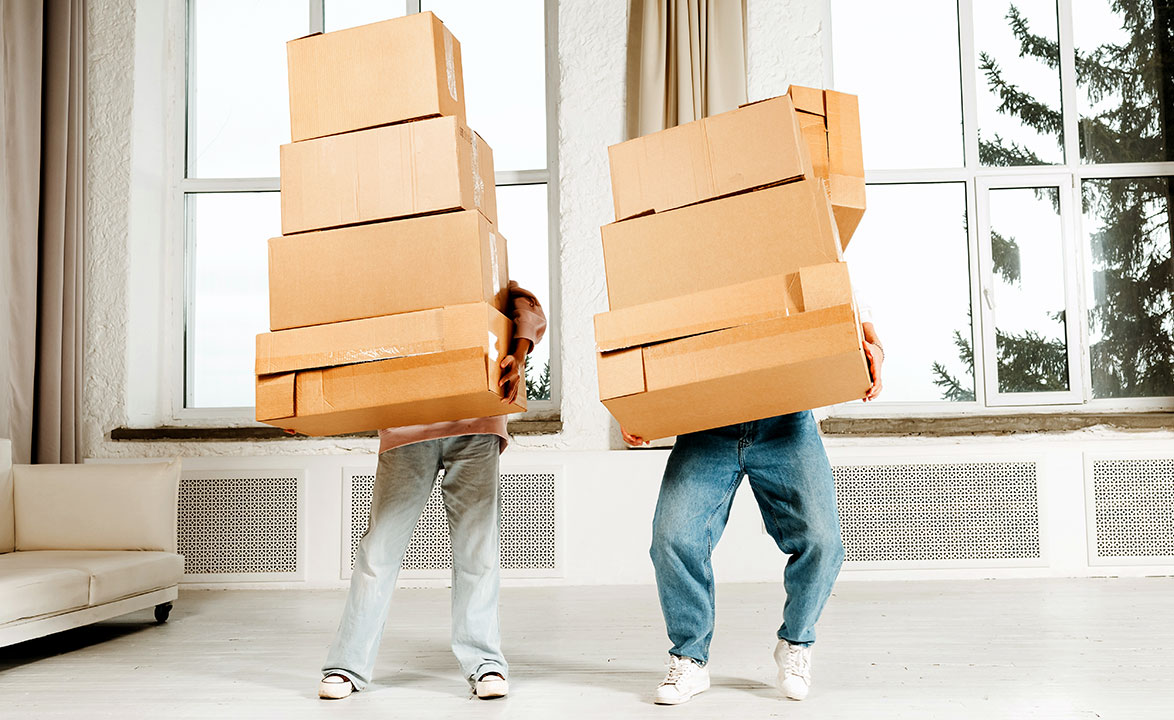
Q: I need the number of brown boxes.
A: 8